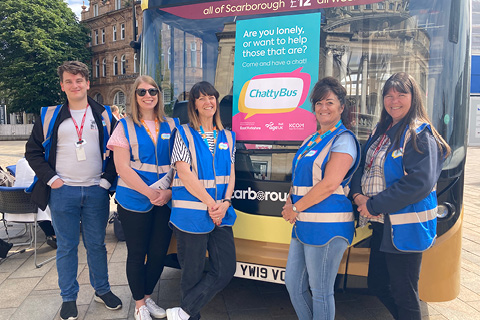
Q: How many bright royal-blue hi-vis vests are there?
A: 5